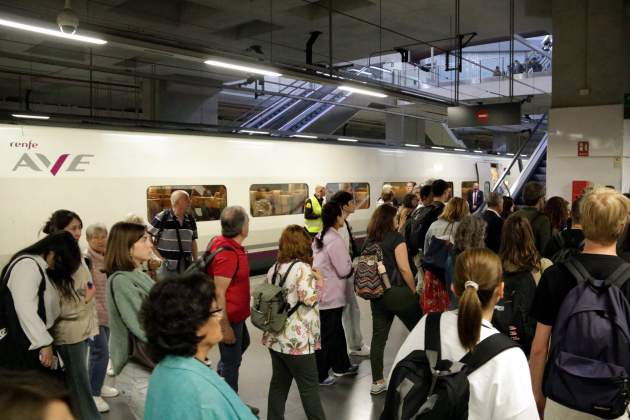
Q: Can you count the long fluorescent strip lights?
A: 3